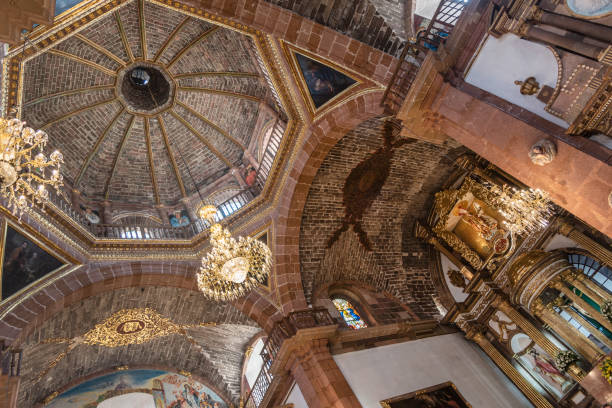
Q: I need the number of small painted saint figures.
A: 3